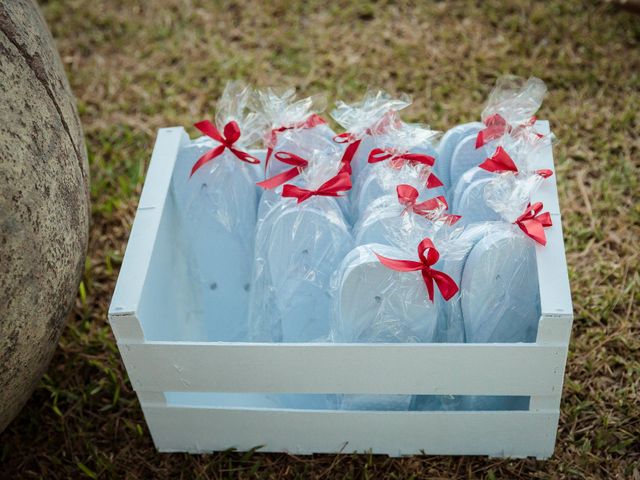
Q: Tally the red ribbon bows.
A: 11